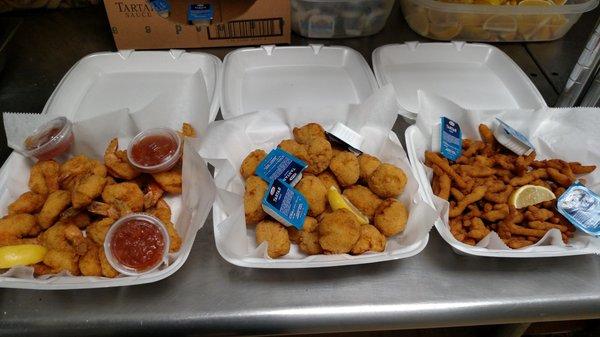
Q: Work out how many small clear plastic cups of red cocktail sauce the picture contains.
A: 3